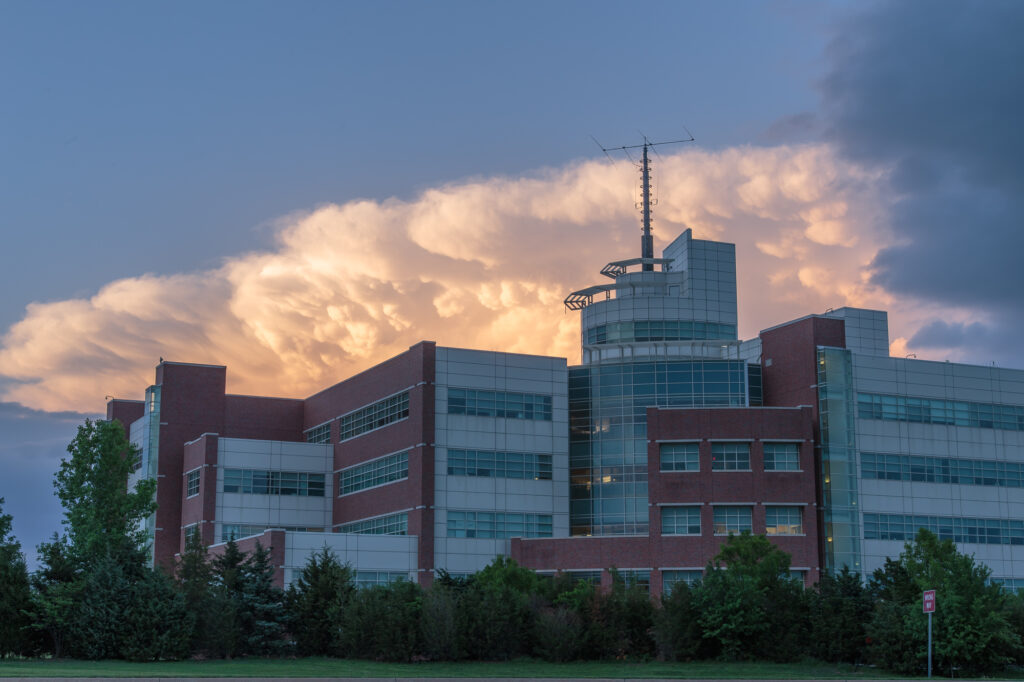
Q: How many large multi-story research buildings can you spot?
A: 1